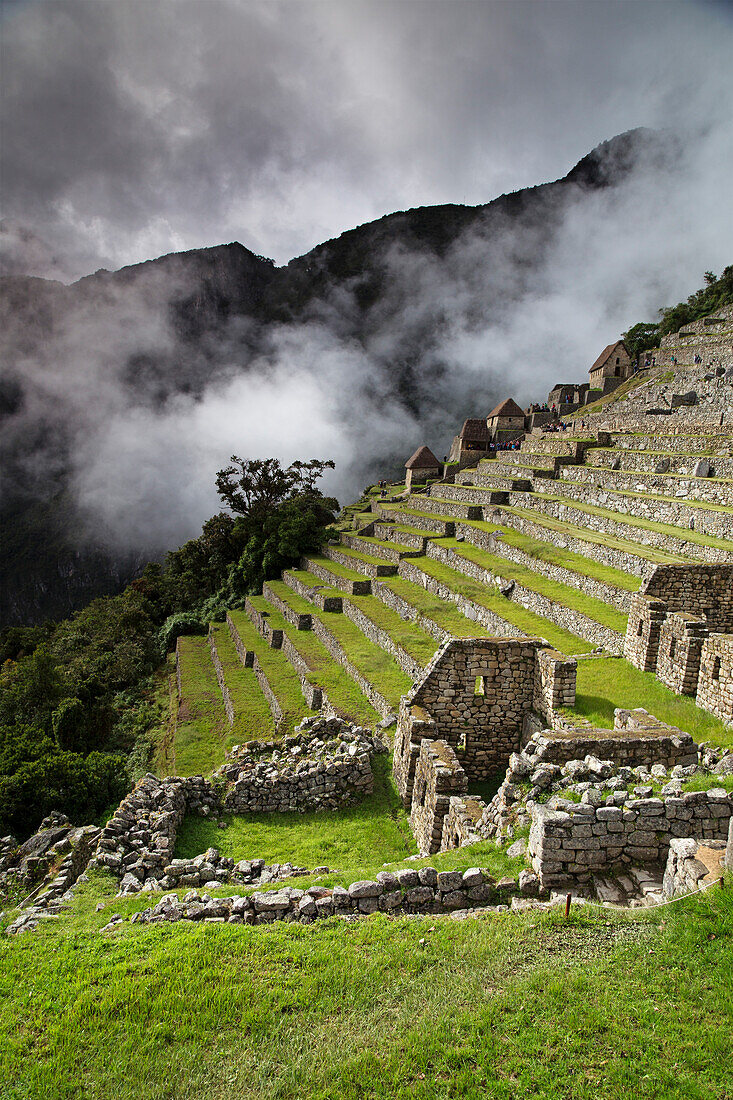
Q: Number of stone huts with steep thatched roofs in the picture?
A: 4